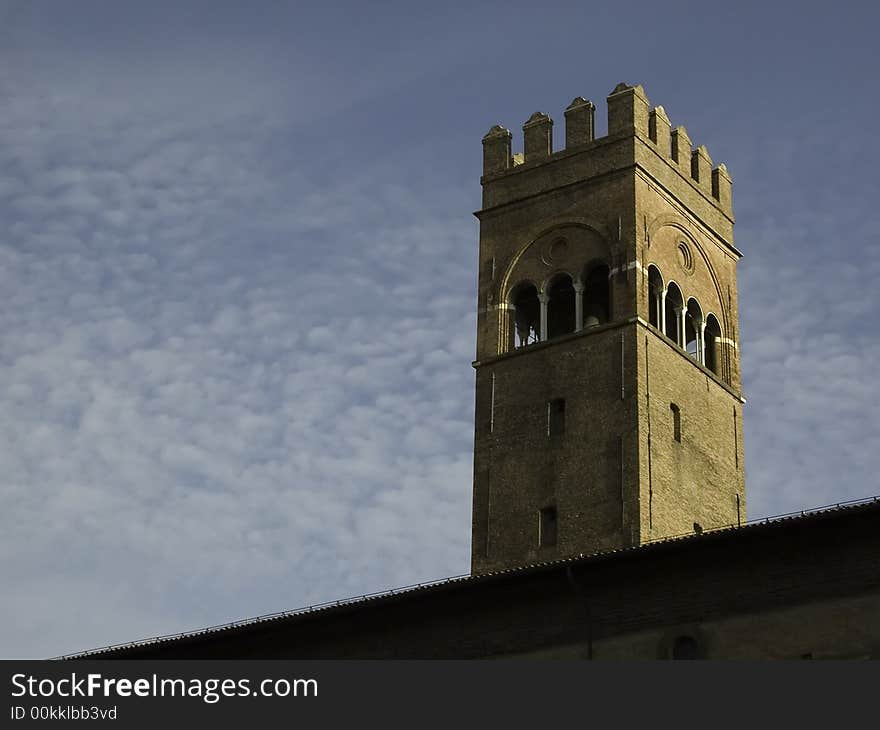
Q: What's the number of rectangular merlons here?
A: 8